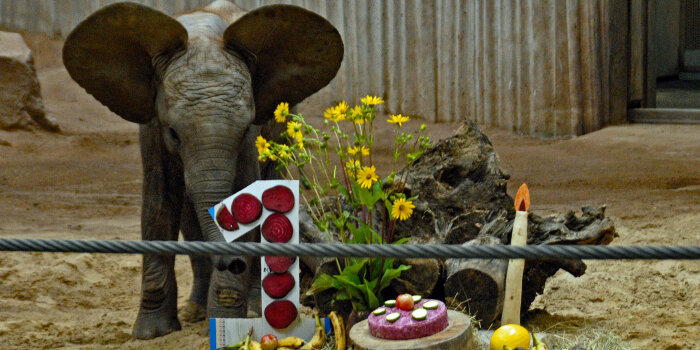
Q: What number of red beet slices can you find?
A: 7